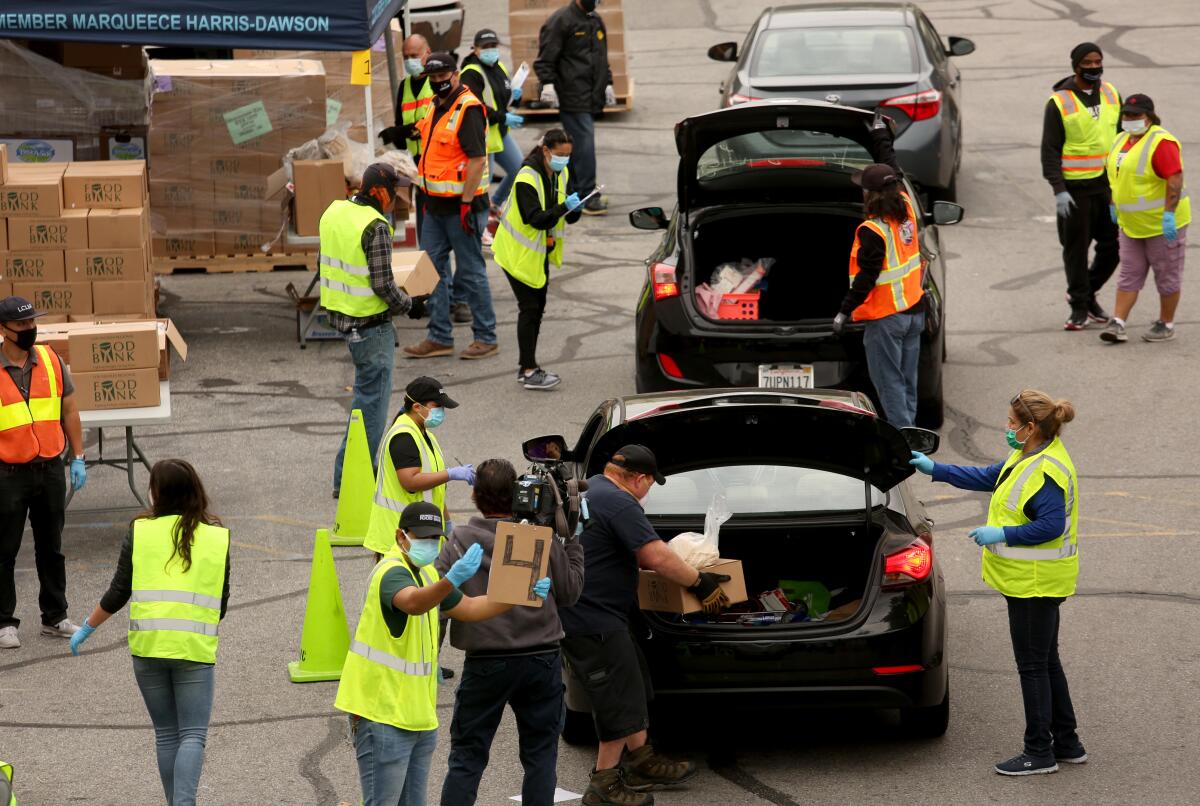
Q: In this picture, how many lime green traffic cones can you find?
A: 2